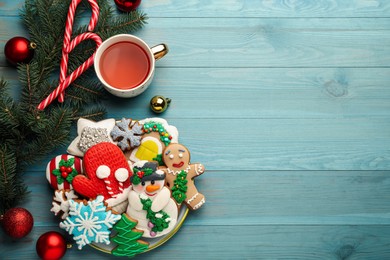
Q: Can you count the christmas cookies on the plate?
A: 10